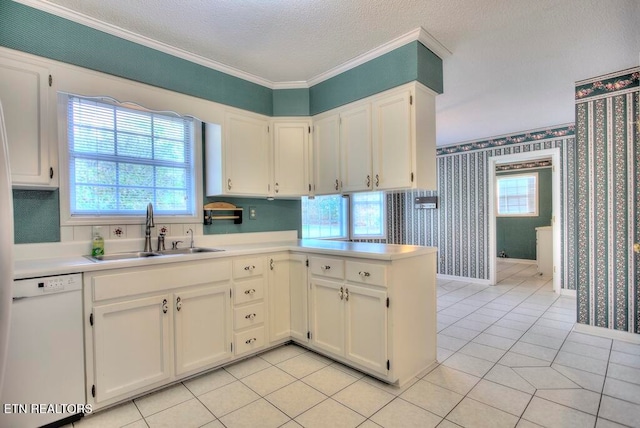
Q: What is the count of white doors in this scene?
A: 12